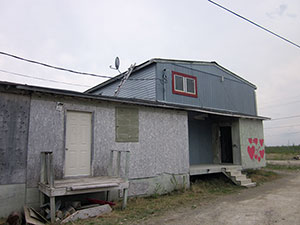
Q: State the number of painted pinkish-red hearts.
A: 7